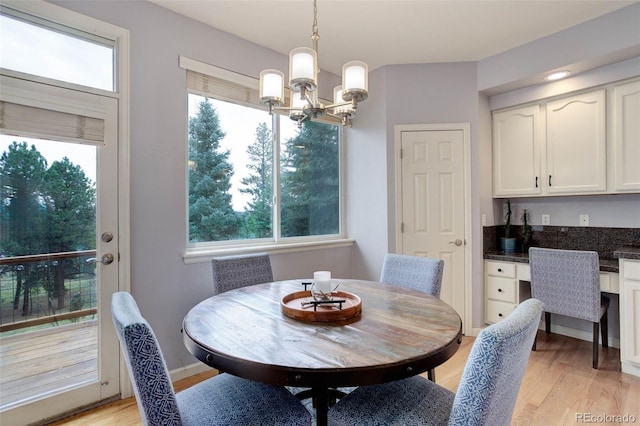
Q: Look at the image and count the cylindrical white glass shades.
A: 5